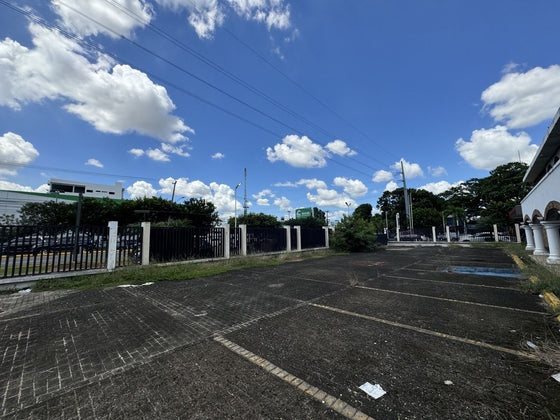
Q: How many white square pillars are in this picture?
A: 12